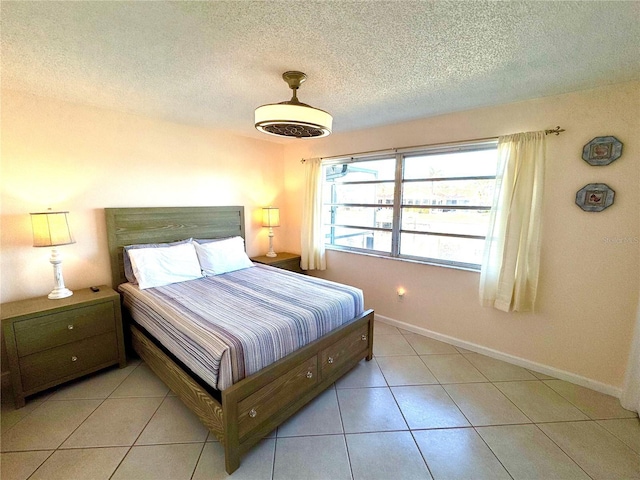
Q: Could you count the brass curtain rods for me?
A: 1